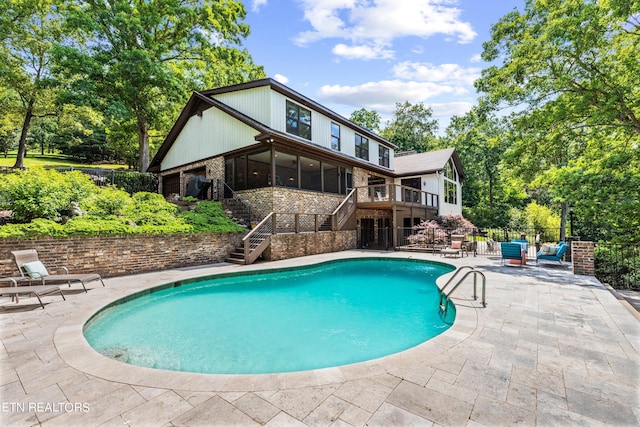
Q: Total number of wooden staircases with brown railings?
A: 2